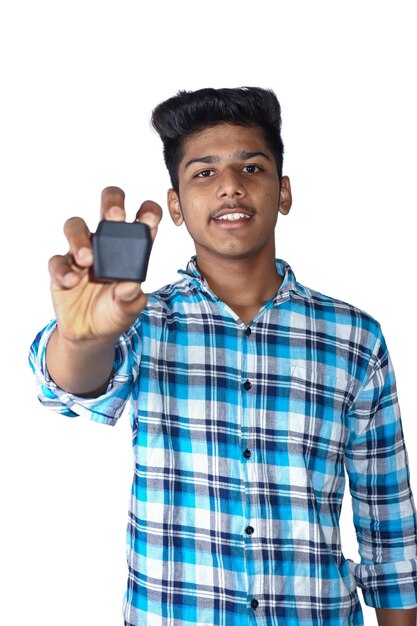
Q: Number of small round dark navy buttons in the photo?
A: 5